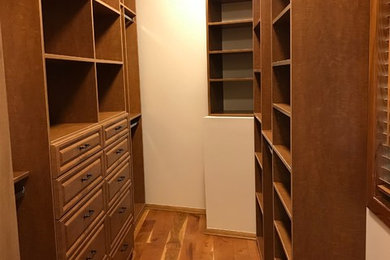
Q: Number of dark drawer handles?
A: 9